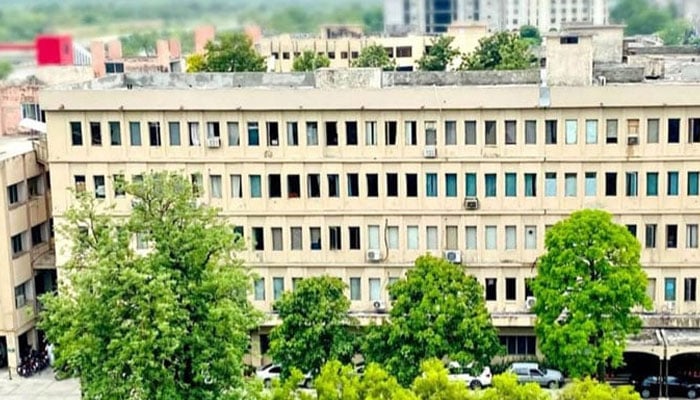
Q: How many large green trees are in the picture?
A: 4